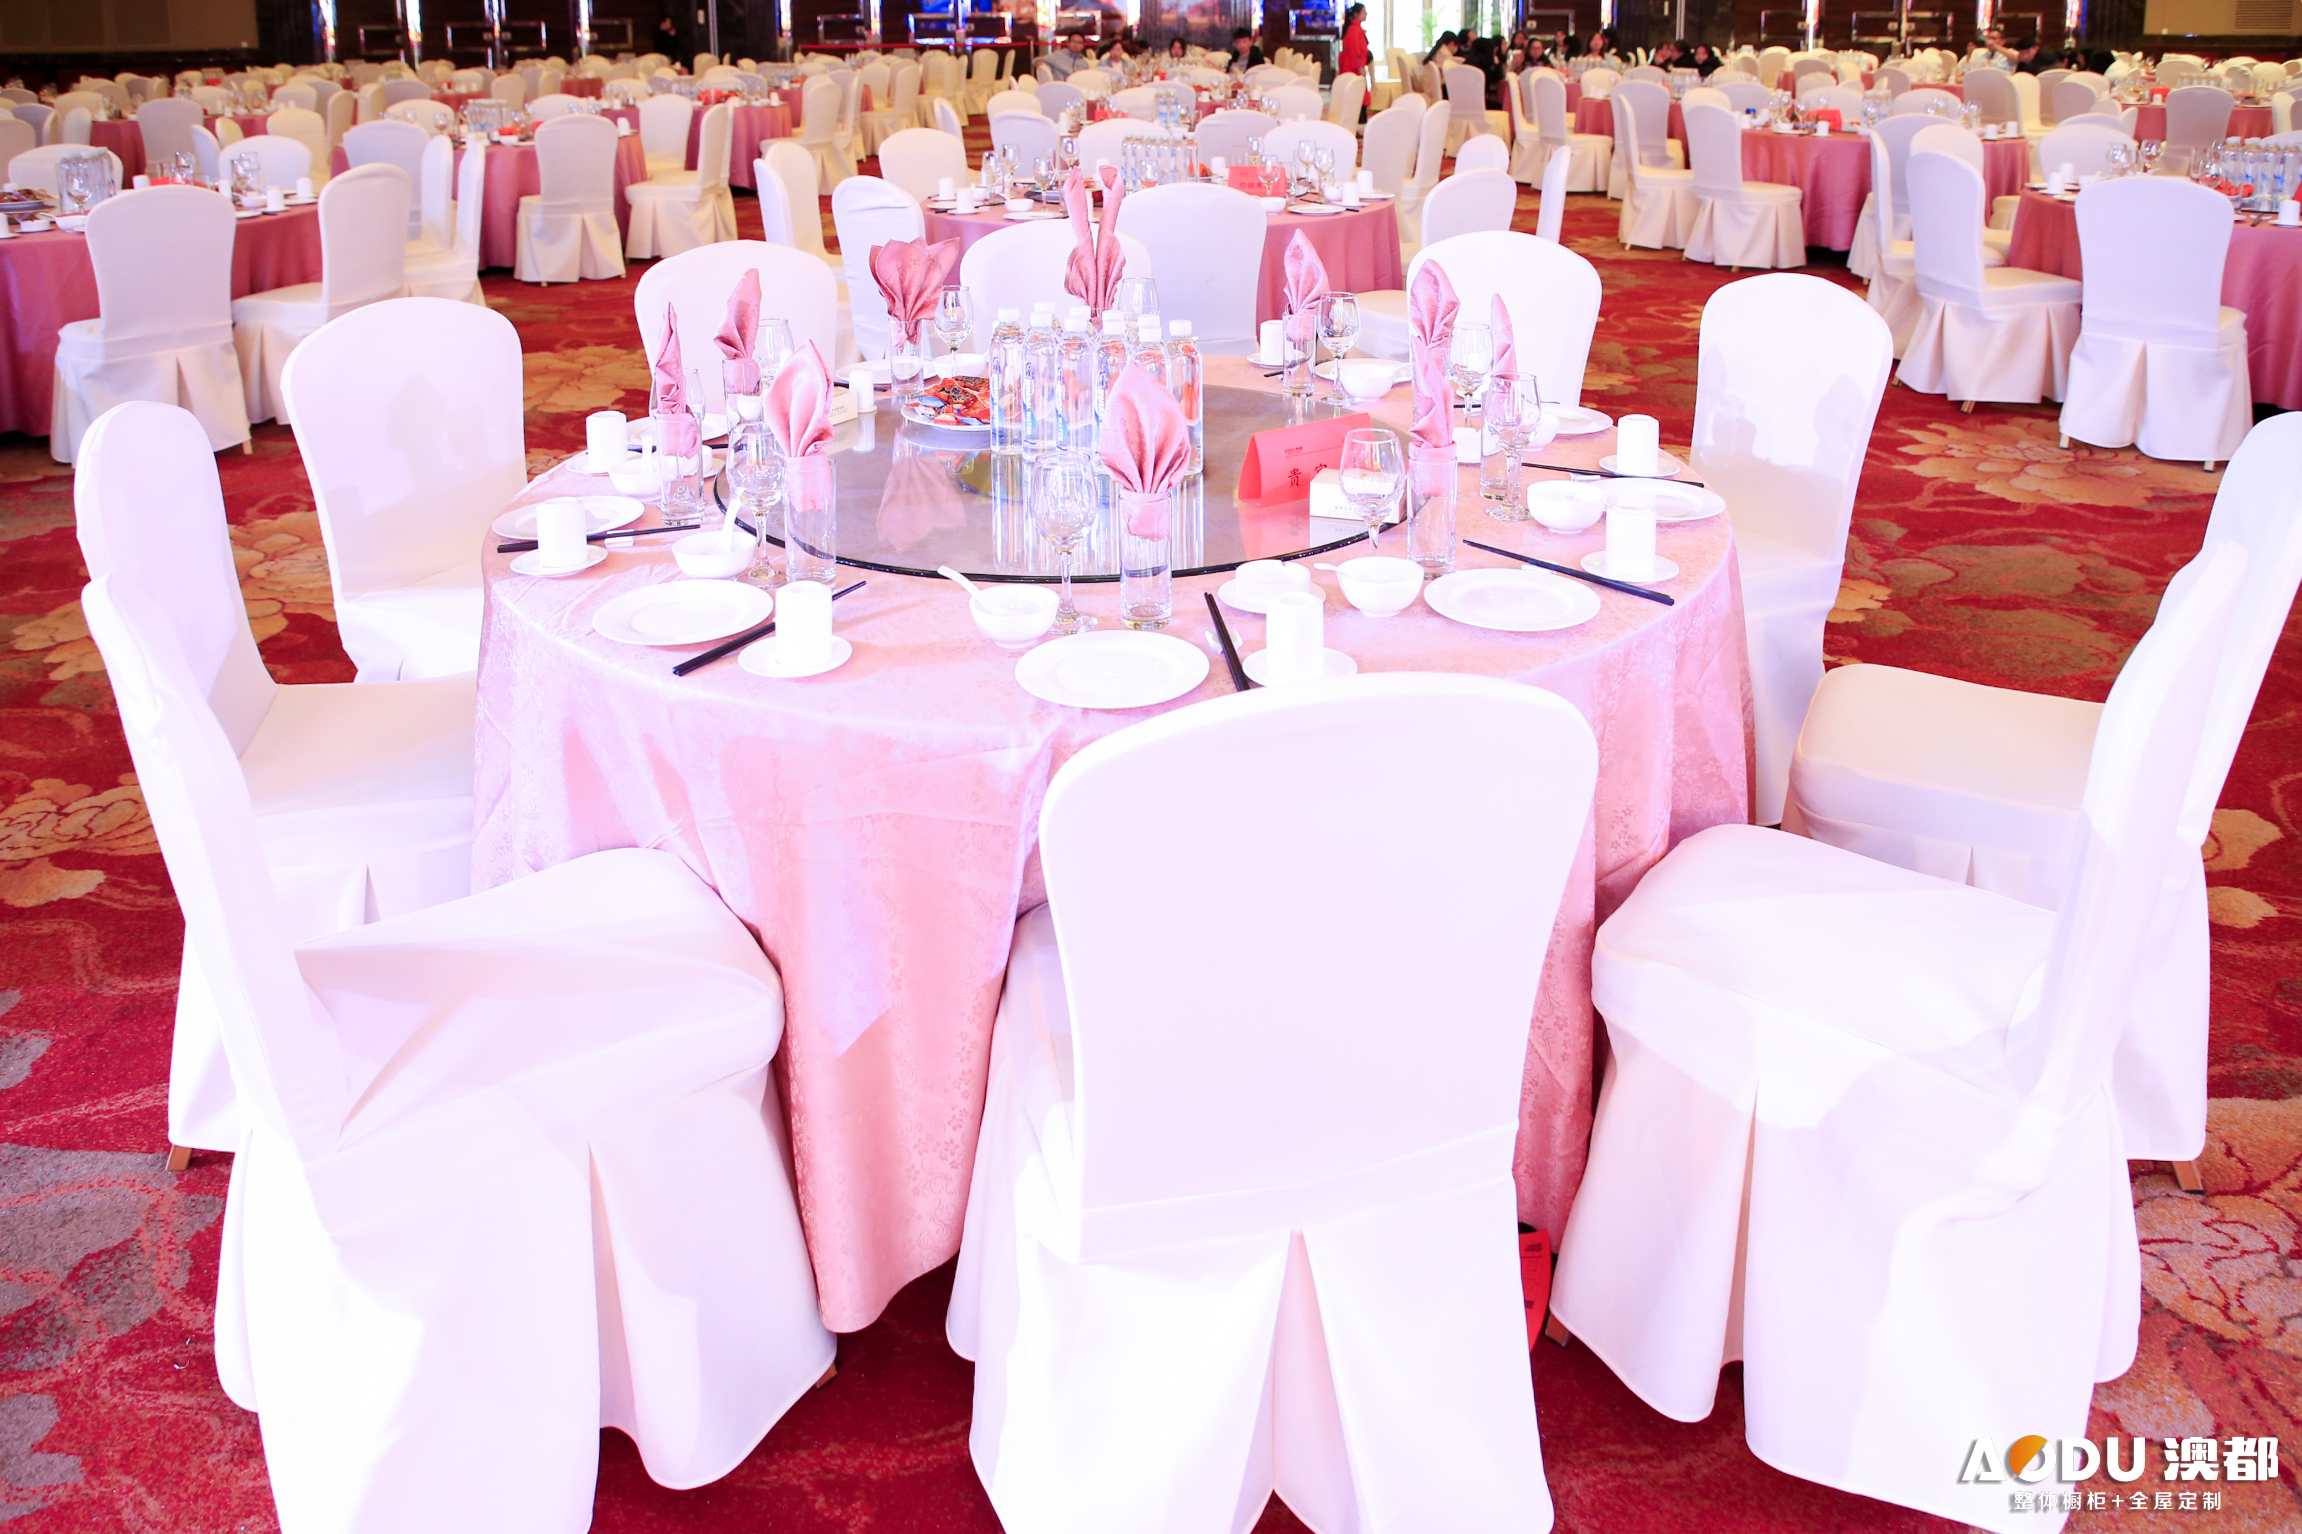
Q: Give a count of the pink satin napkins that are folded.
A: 10